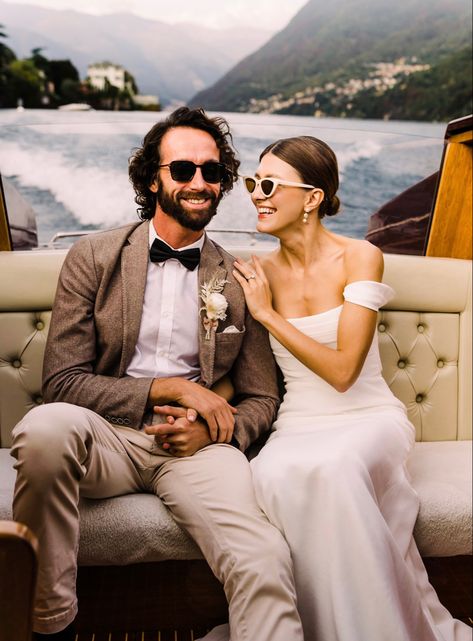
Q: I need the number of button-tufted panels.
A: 2